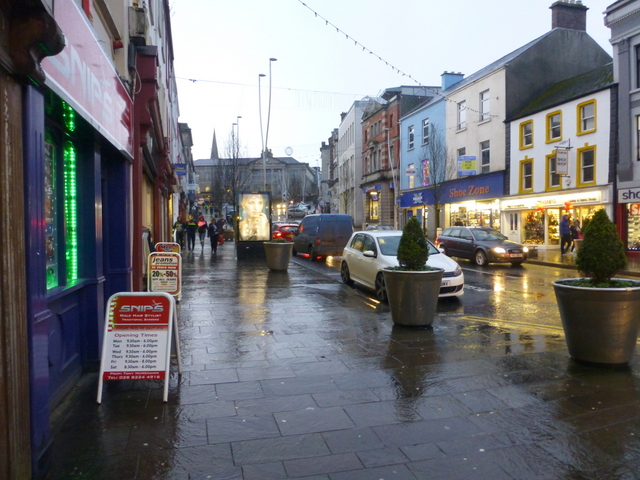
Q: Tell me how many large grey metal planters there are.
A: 3